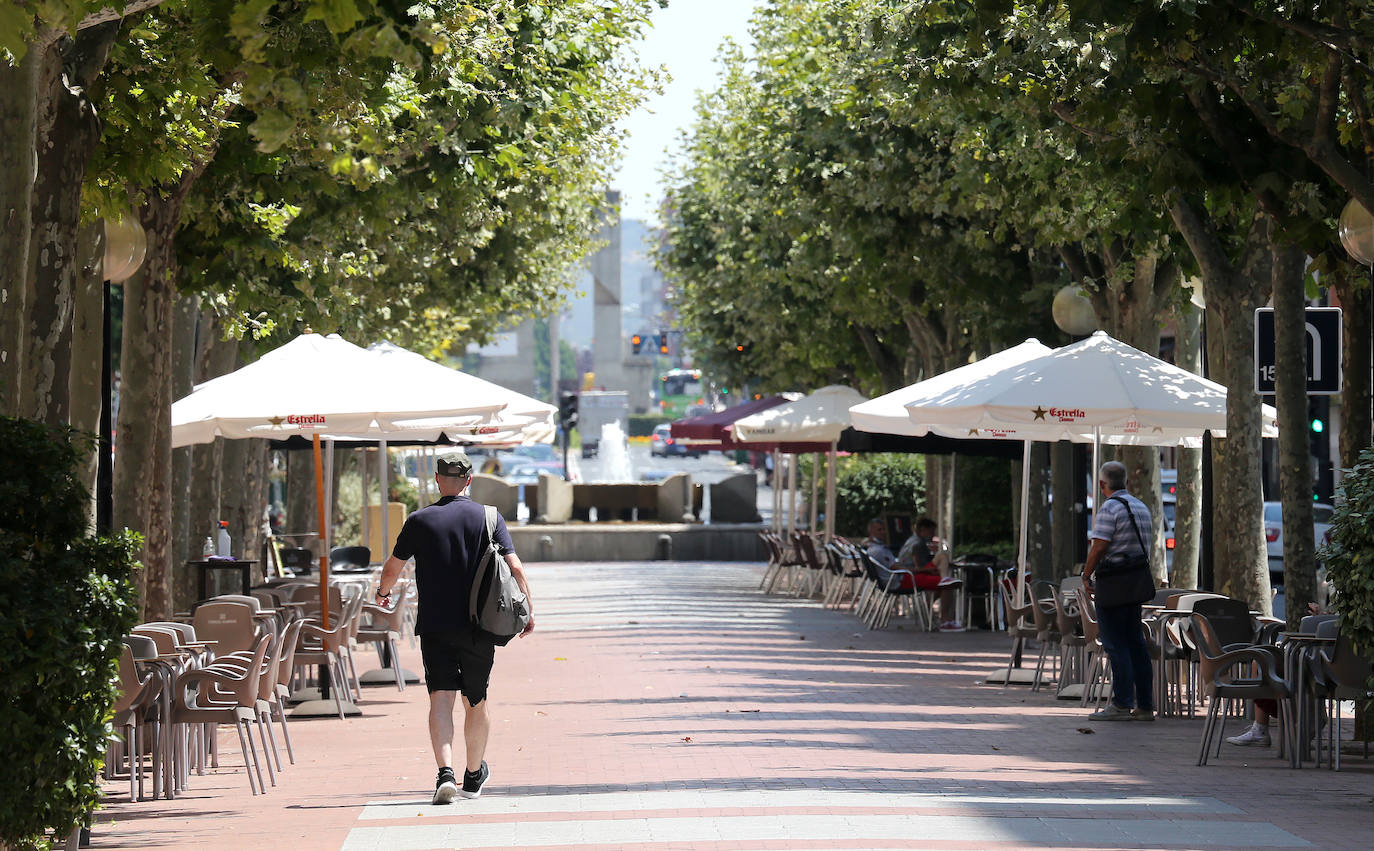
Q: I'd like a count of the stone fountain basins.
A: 1